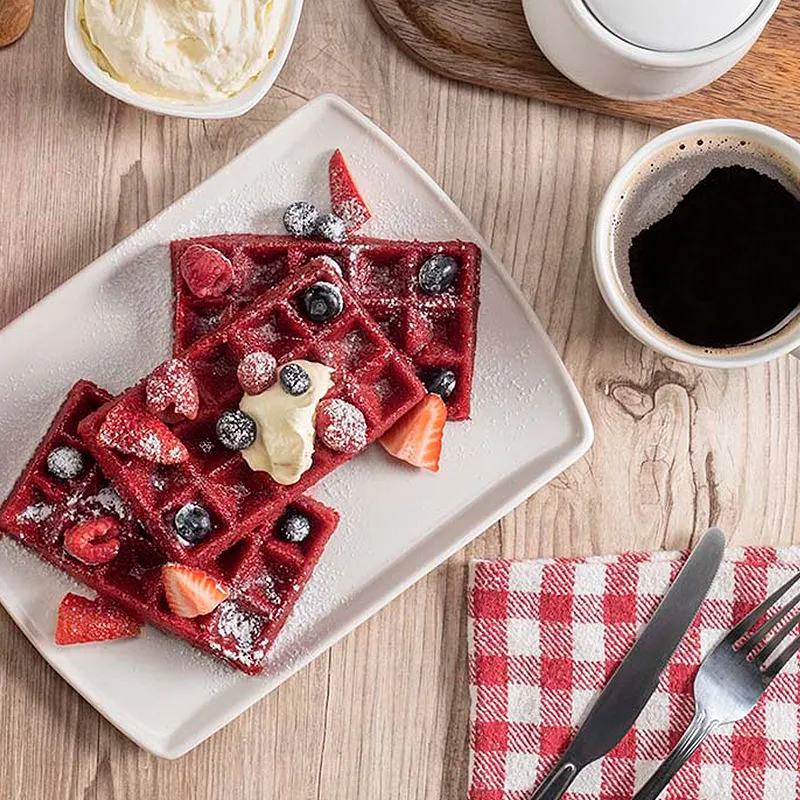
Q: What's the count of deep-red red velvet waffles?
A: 3